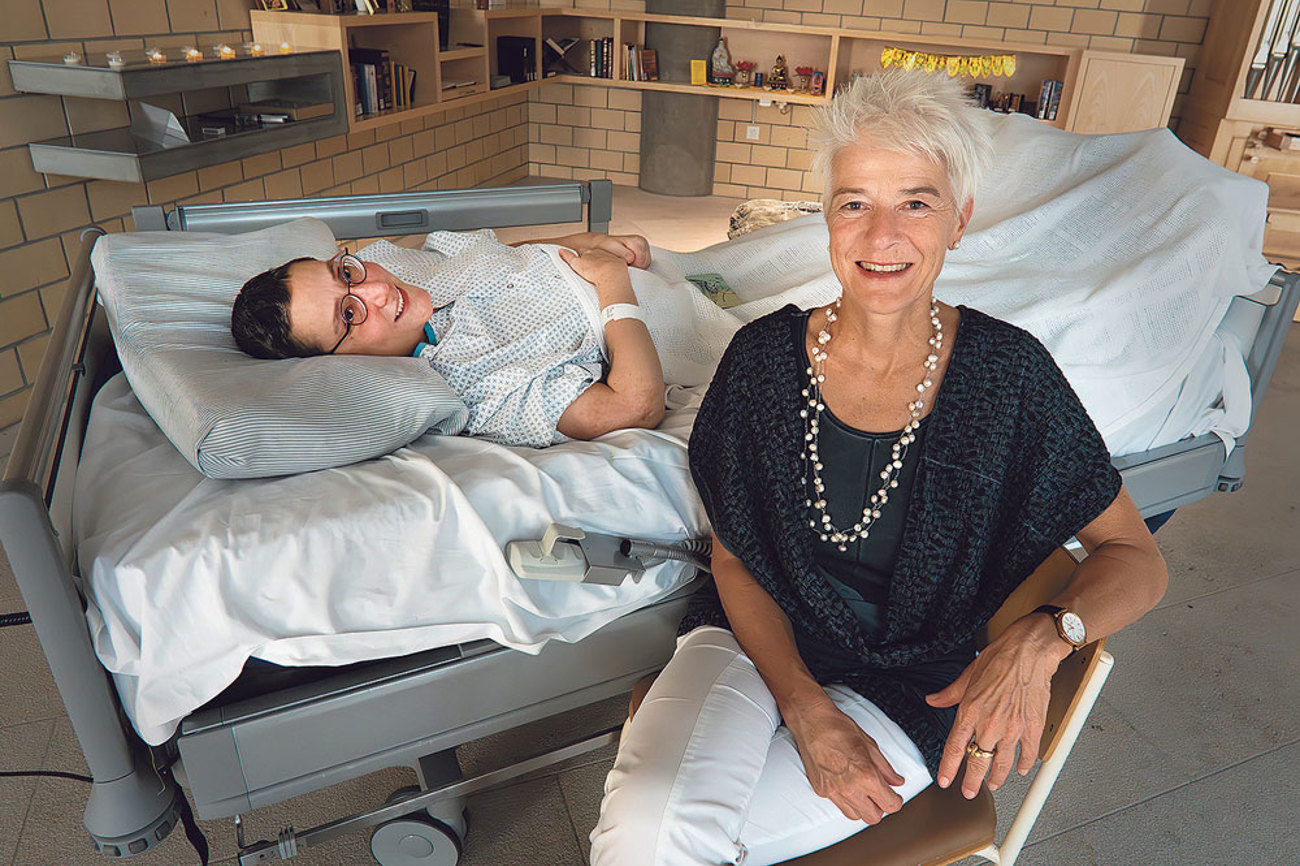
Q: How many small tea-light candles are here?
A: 7